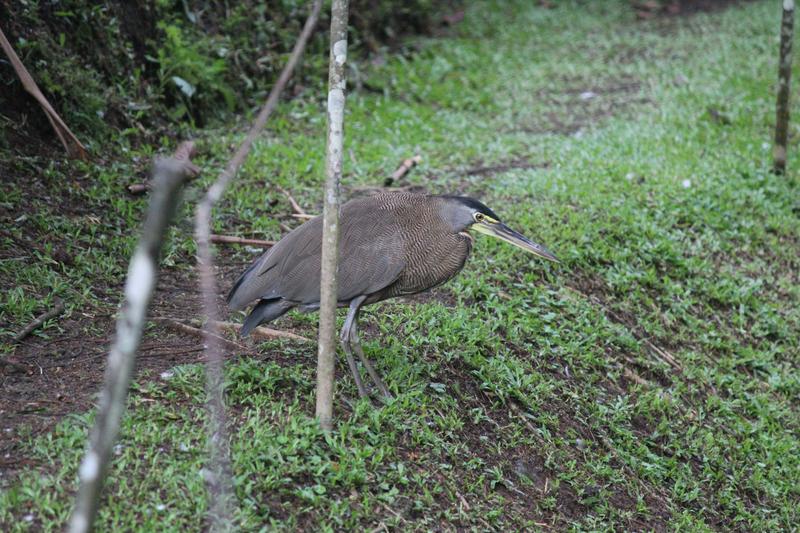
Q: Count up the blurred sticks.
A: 2